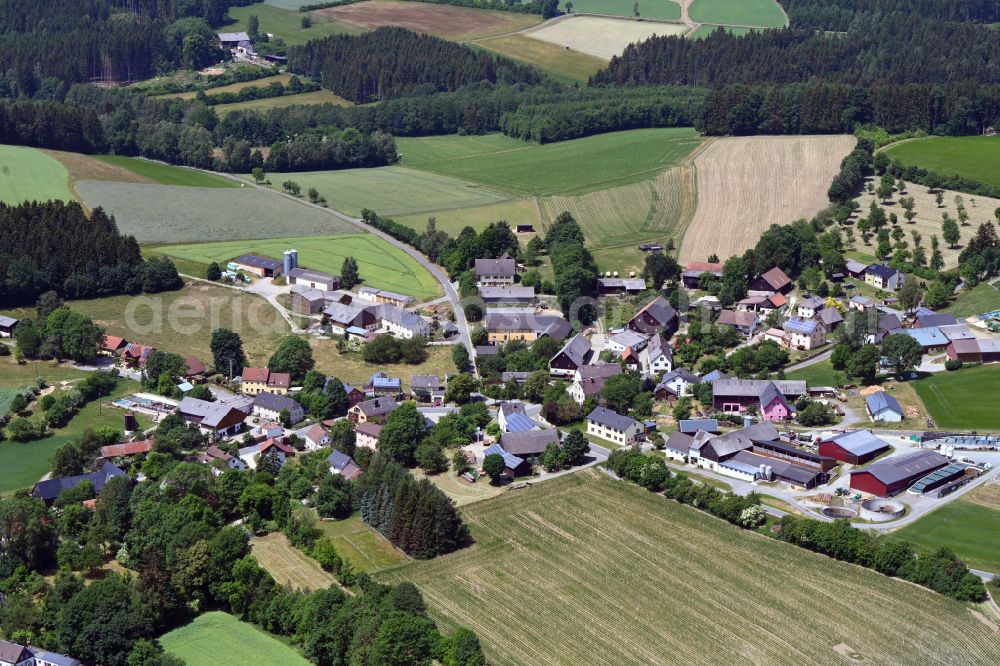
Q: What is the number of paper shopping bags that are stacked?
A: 0